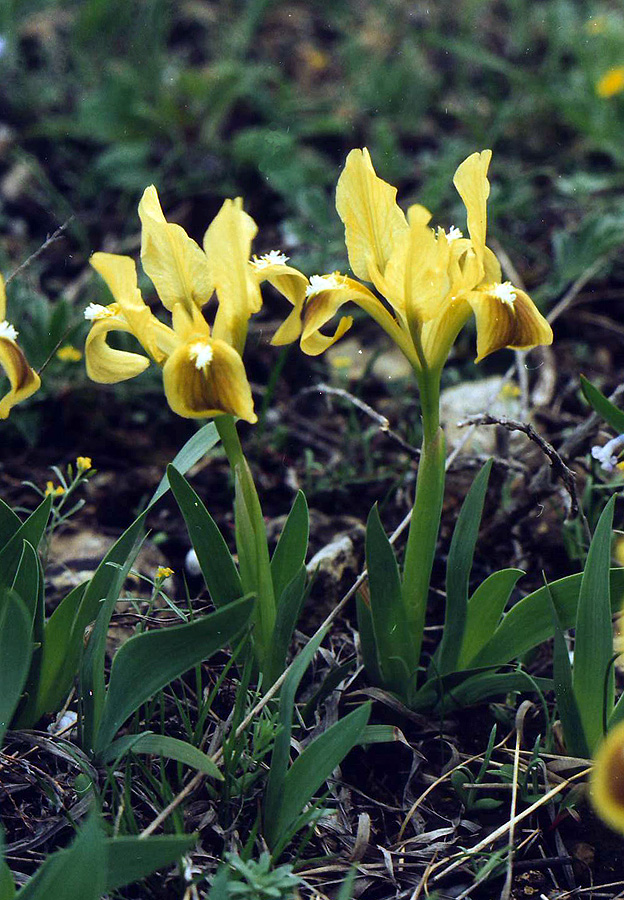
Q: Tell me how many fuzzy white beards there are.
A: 7